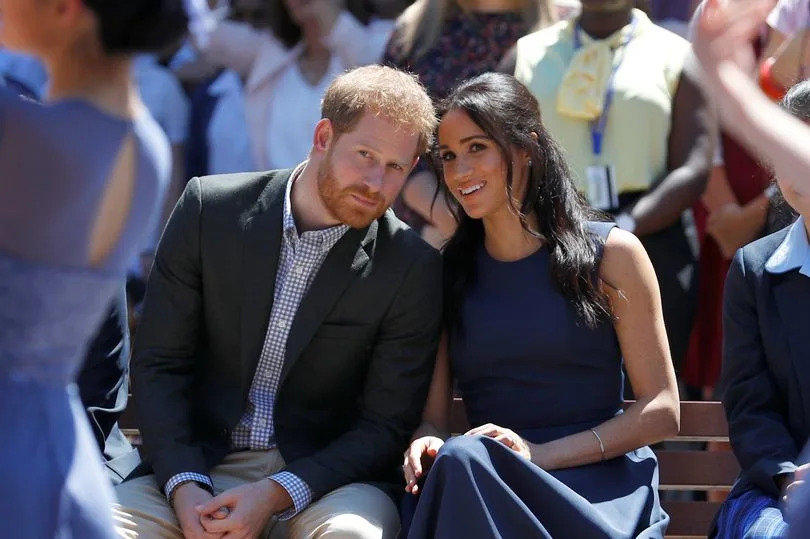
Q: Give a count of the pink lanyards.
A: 0